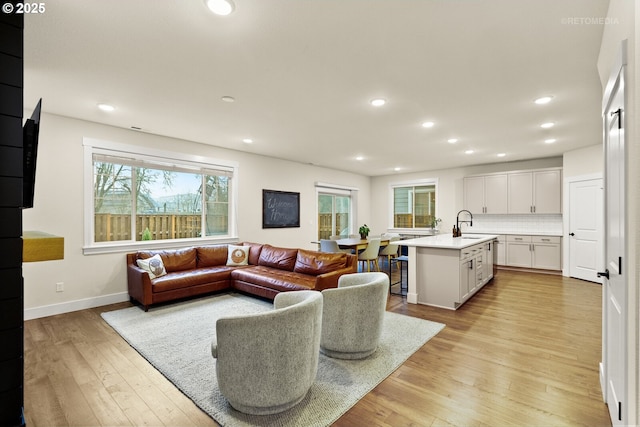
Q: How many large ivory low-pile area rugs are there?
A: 1